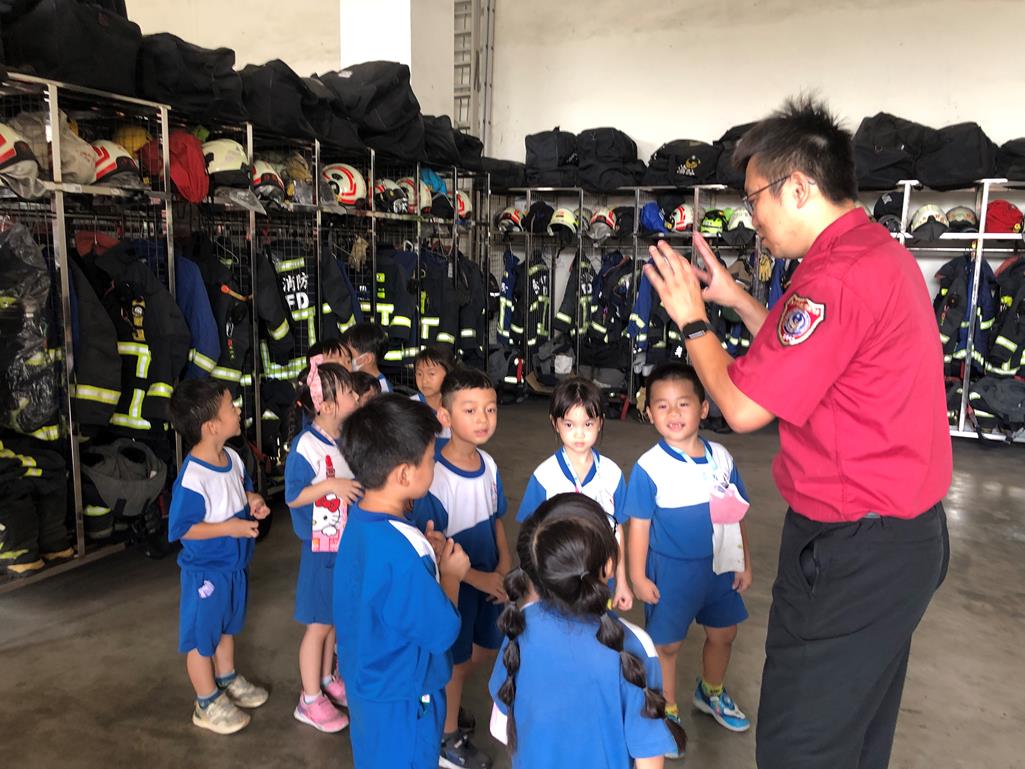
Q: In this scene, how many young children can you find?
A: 11